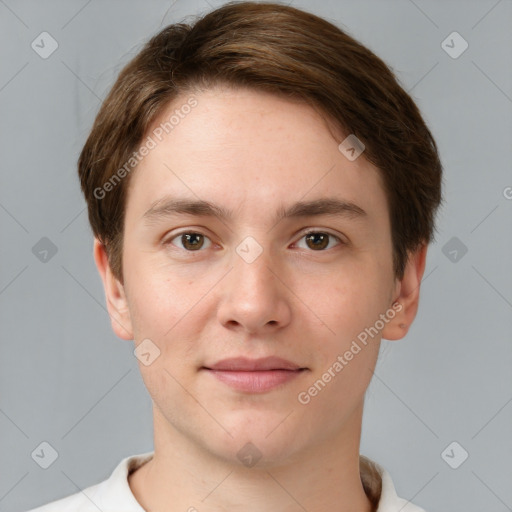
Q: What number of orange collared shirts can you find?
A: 0